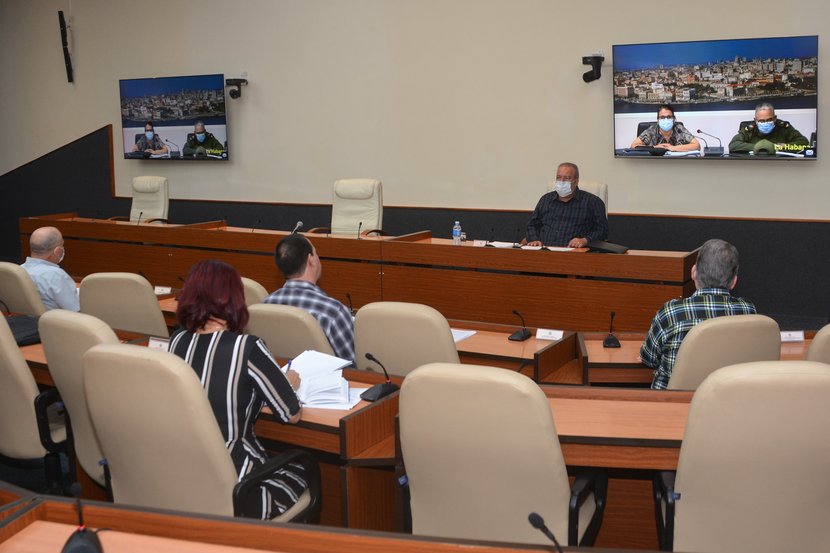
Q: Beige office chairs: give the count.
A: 15